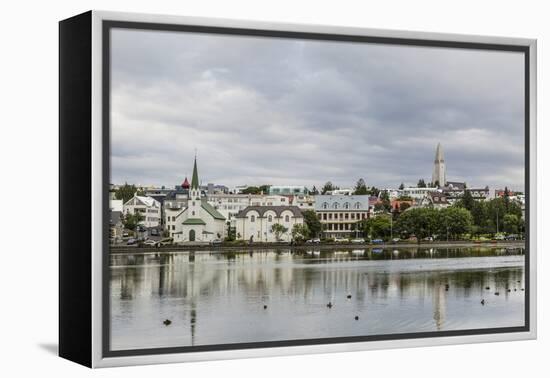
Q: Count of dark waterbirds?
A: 13